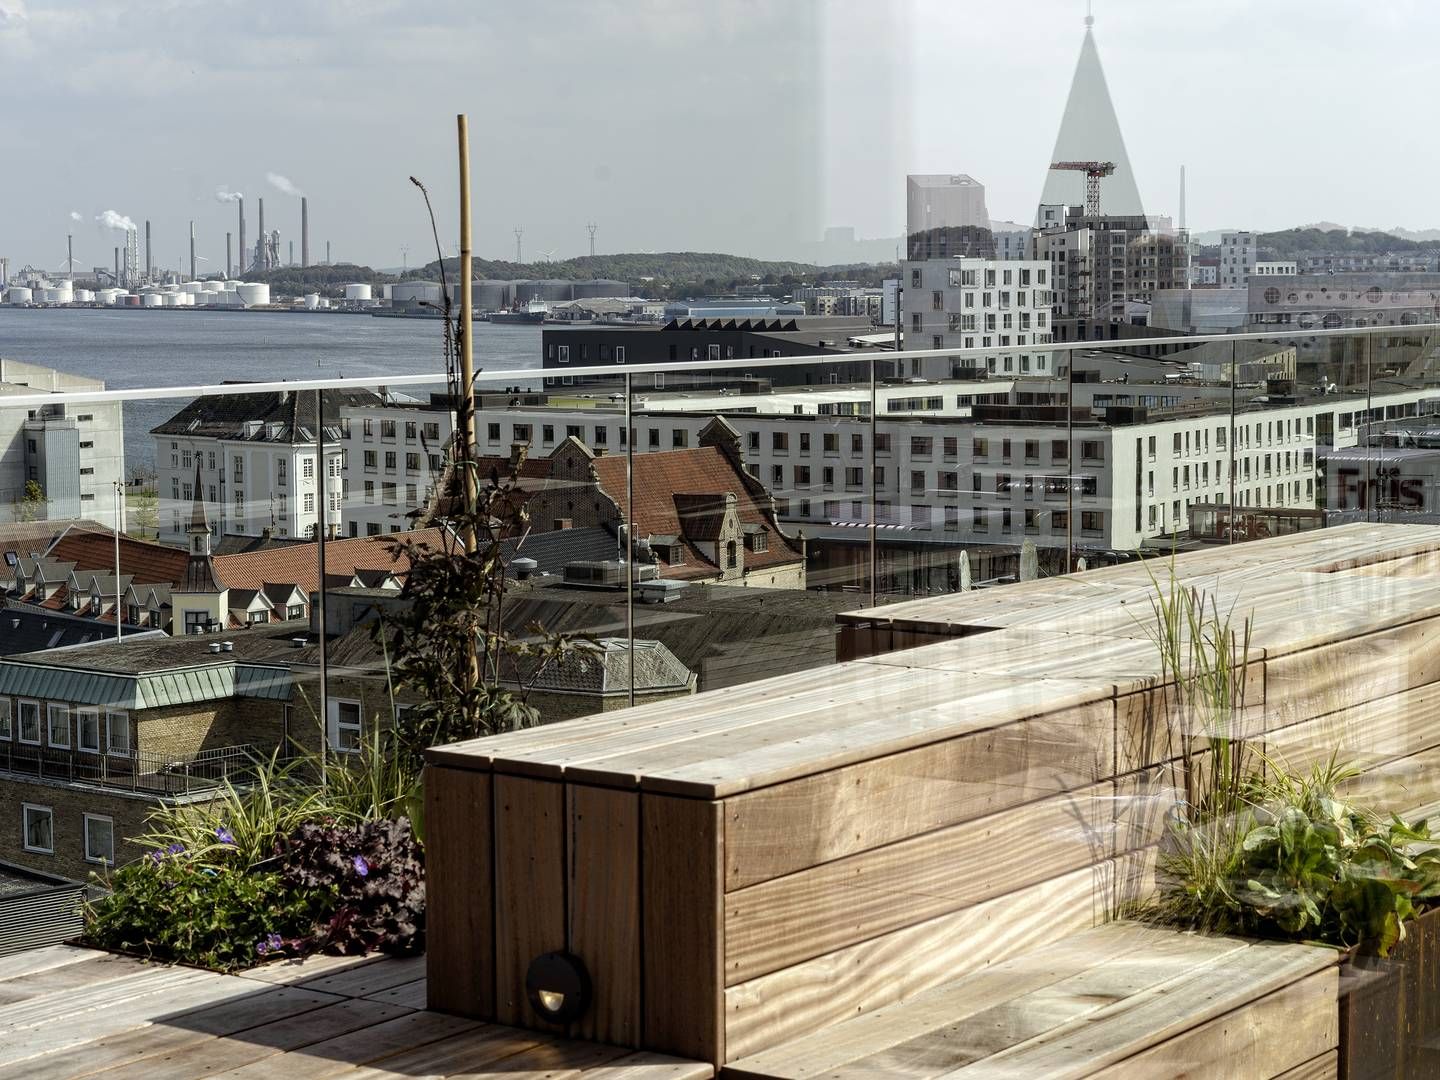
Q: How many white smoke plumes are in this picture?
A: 4